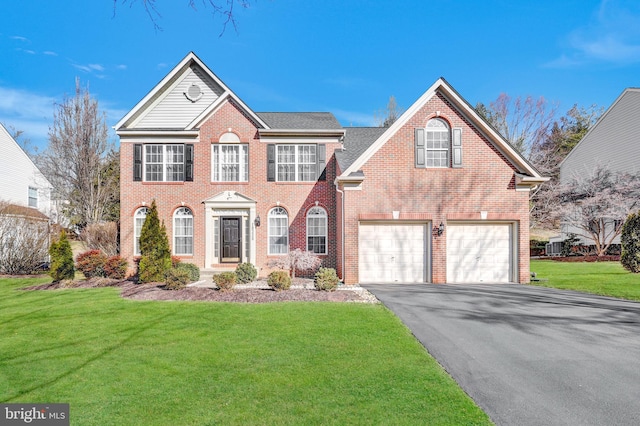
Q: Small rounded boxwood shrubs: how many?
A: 6